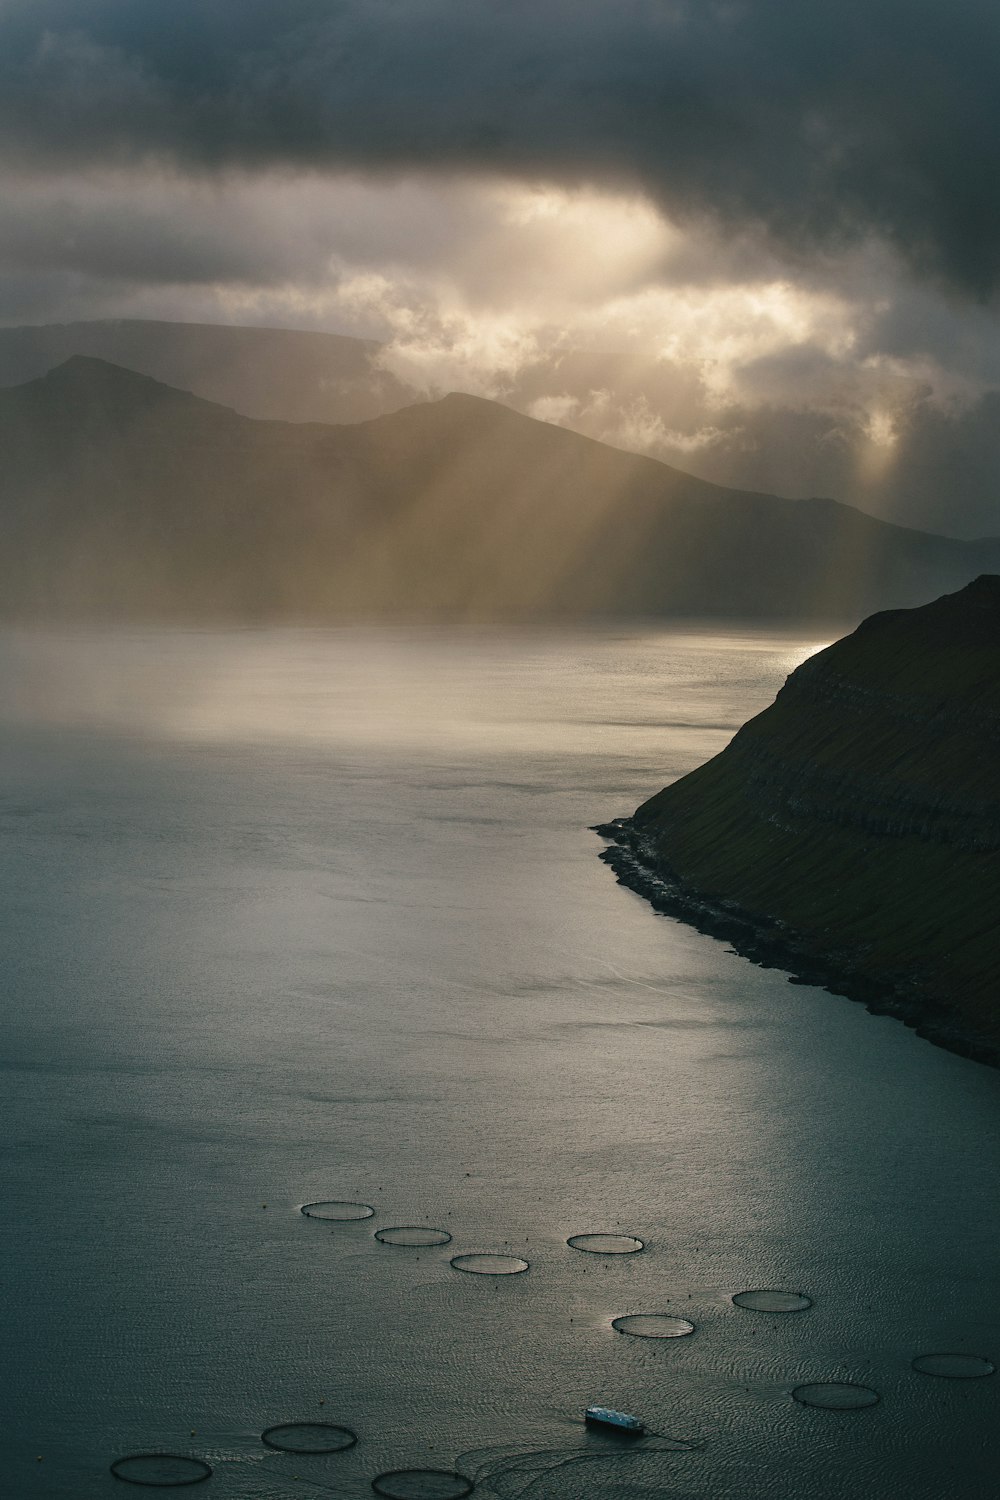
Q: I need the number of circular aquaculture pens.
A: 11